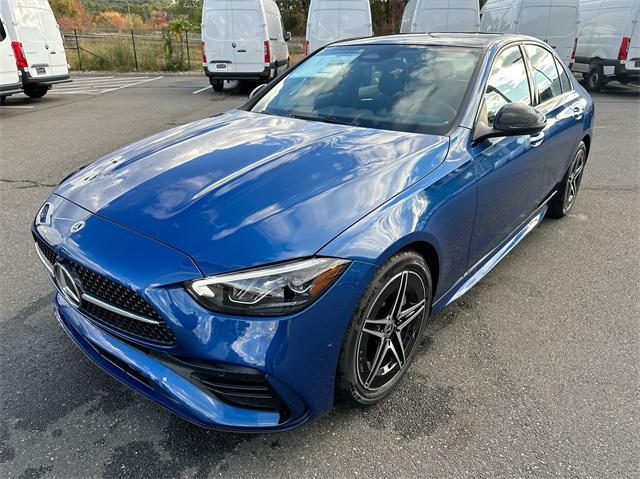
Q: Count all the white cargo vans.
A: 7